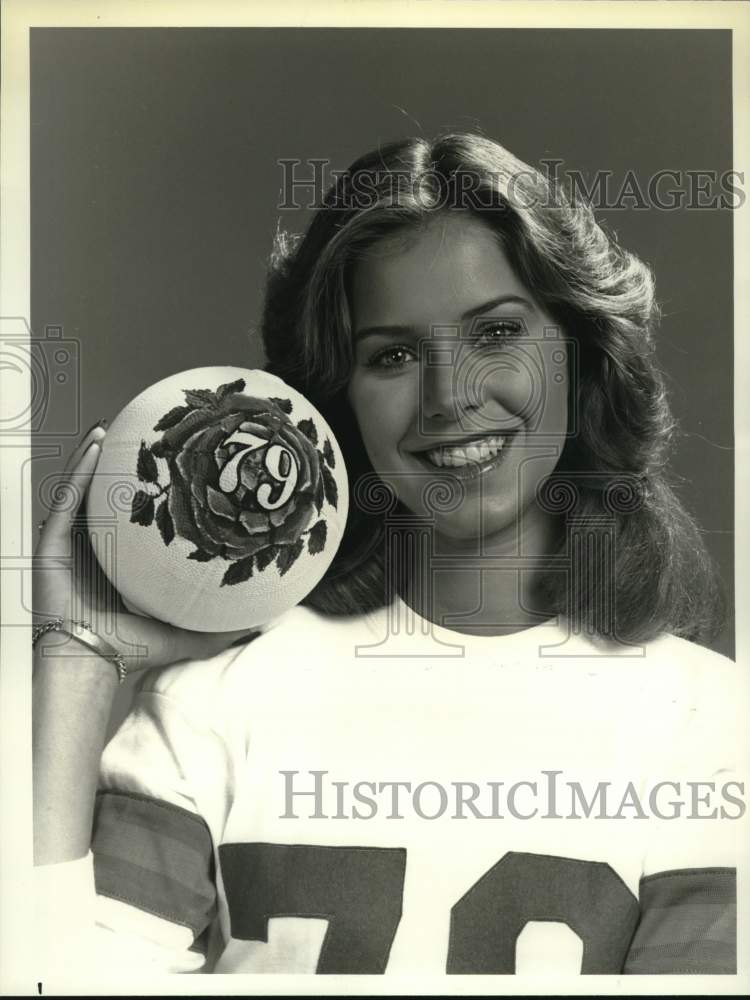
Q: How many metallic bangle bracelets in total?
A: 1